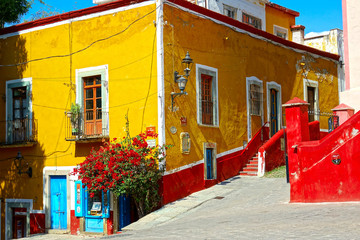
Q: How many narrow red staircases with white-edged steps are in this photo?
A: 1